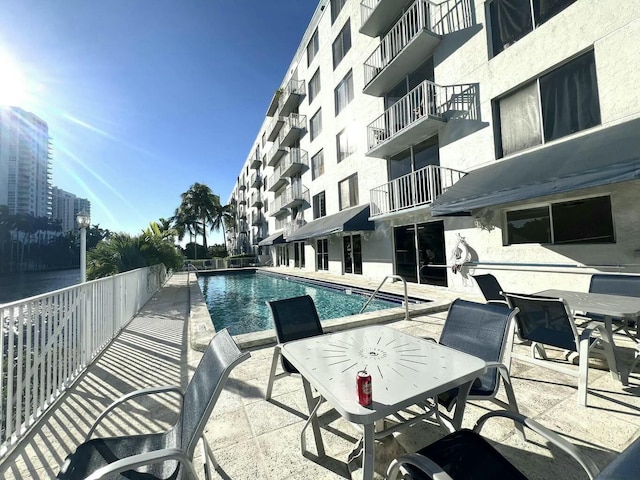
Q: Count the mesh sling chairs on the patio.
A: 7